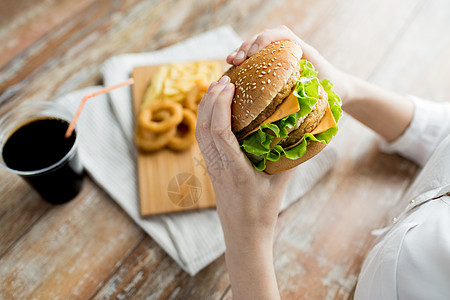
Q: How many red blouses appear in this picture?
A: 0